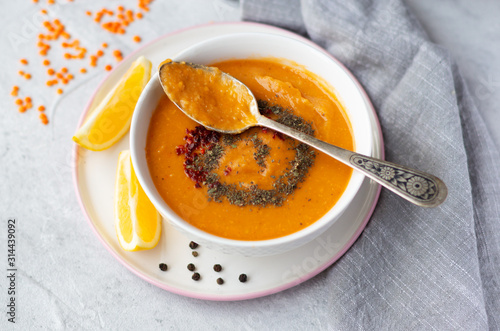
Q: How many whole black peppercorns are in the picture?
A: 8